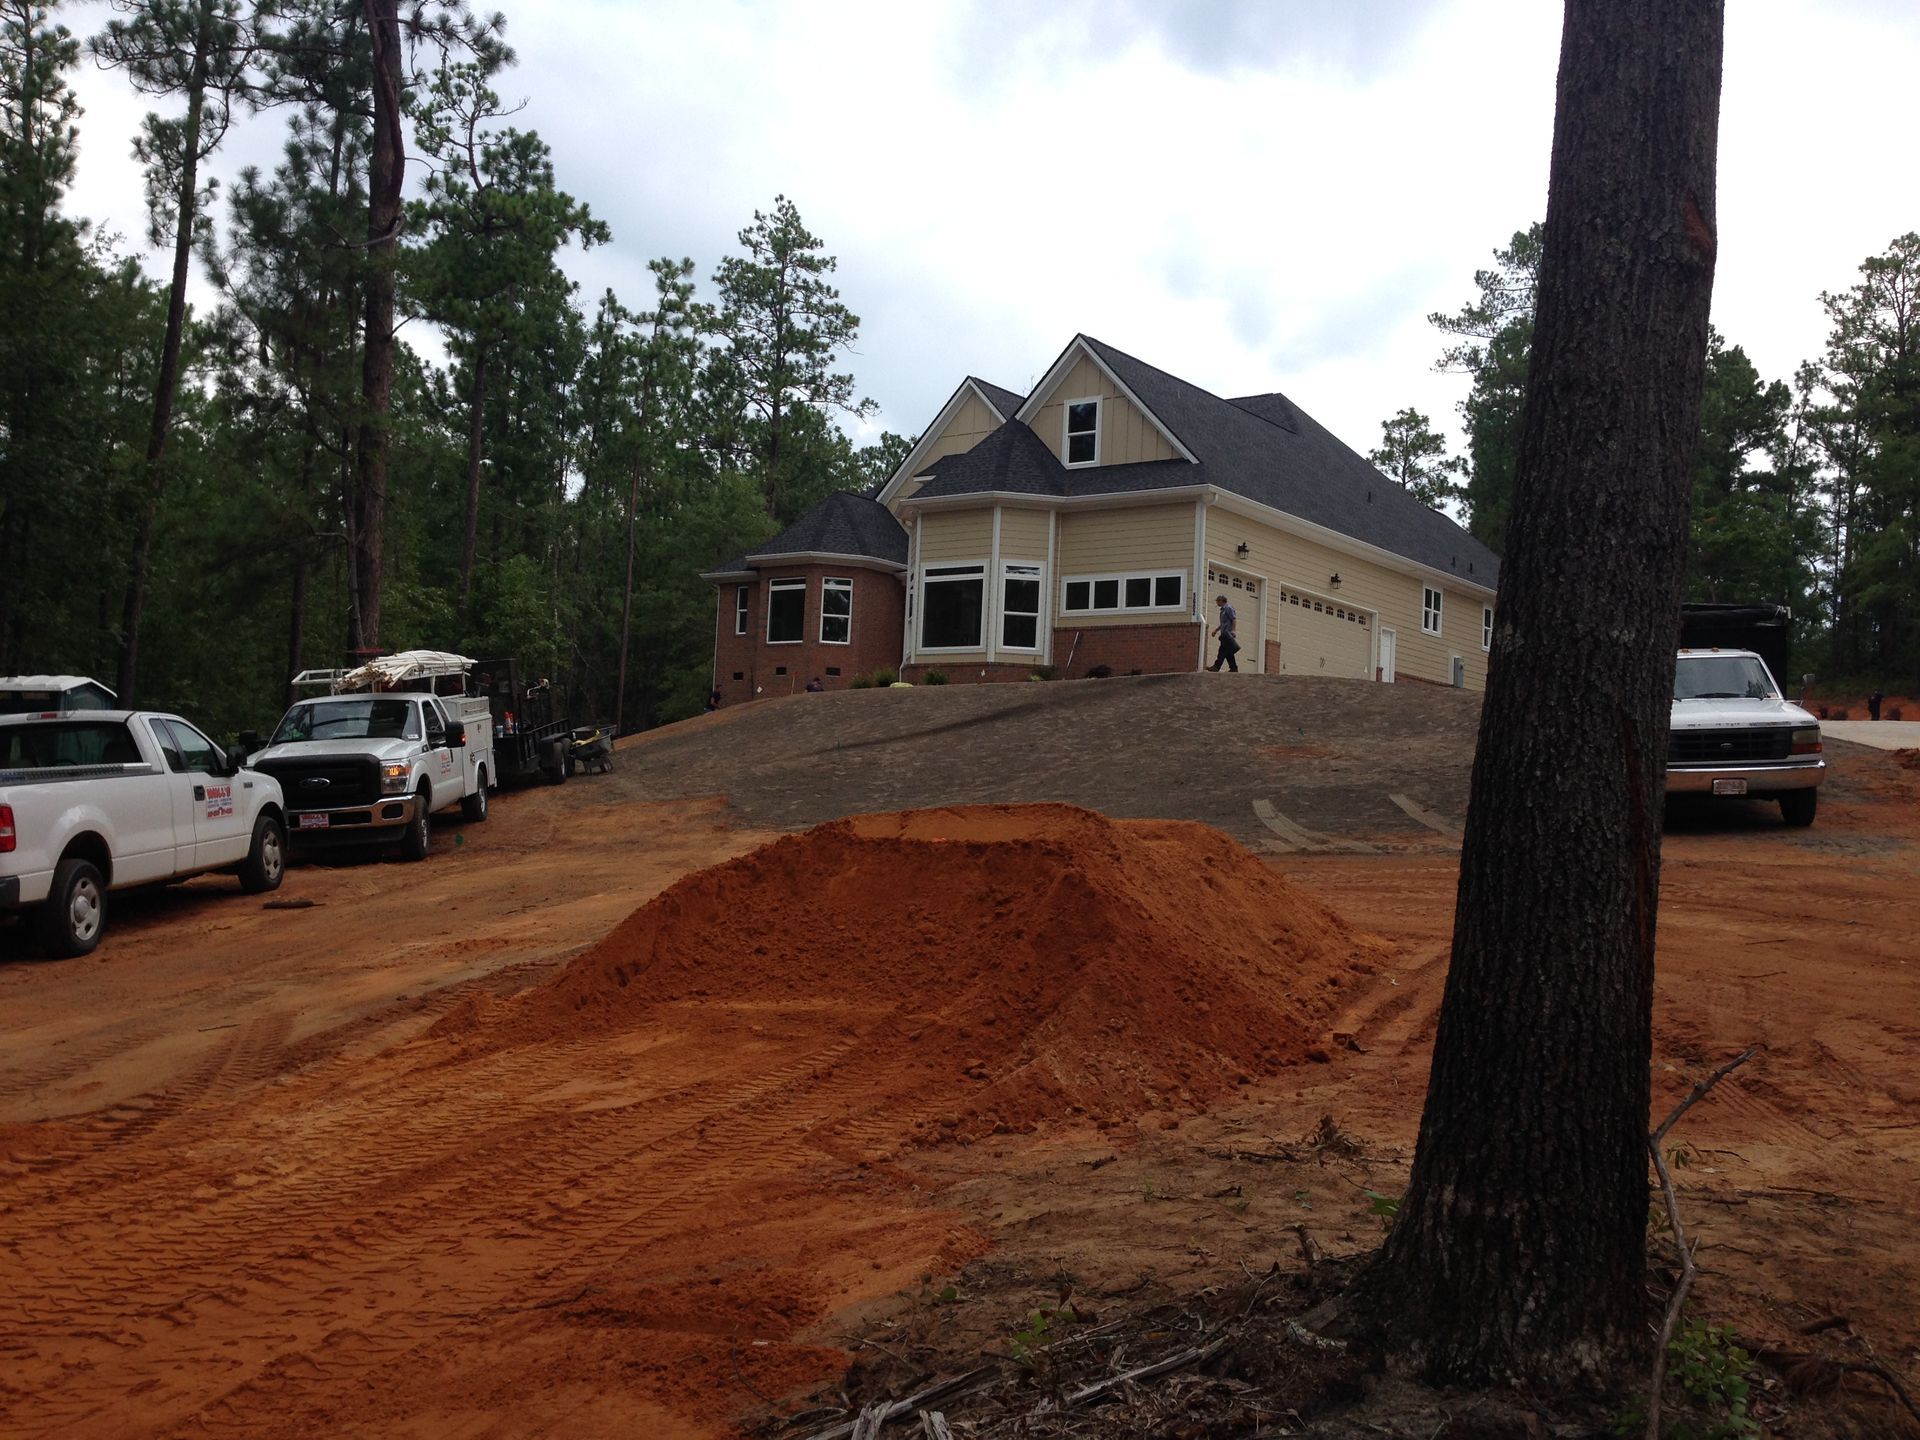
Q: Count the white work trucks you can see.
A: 3